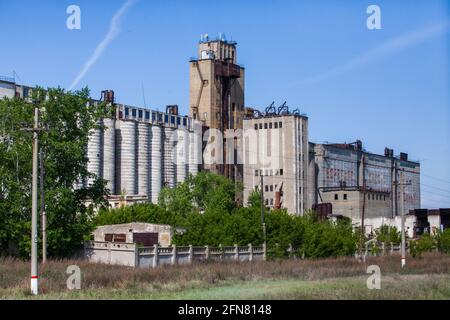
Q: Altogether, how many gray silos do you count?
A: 8